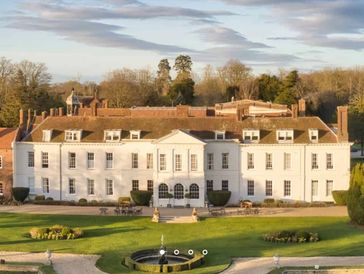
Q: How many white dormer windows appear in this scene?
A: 8